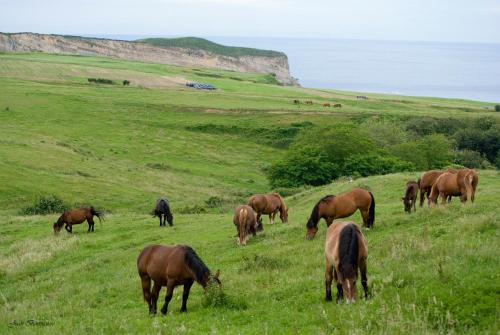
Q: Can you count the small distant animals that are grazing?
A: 4